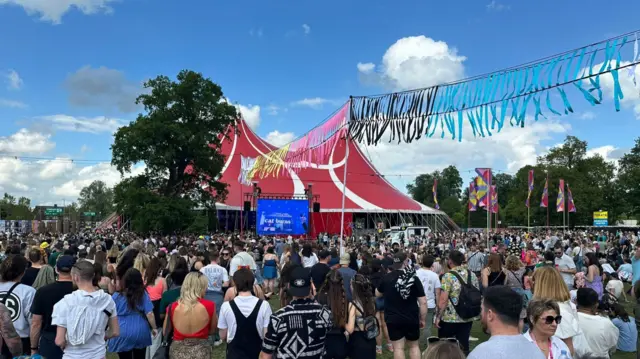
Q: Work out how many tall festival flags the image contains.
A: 8